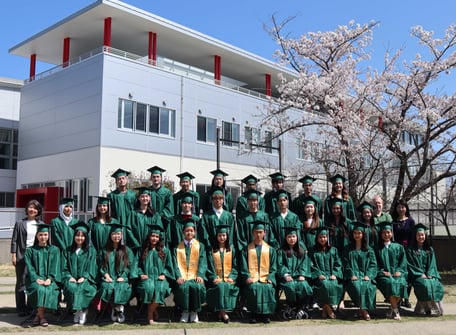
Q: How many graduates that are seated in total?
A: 12